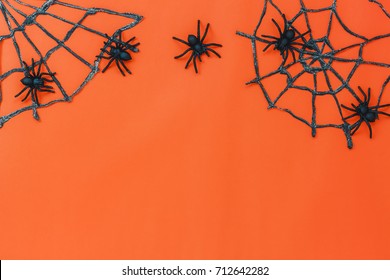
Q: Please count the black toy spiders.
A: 5